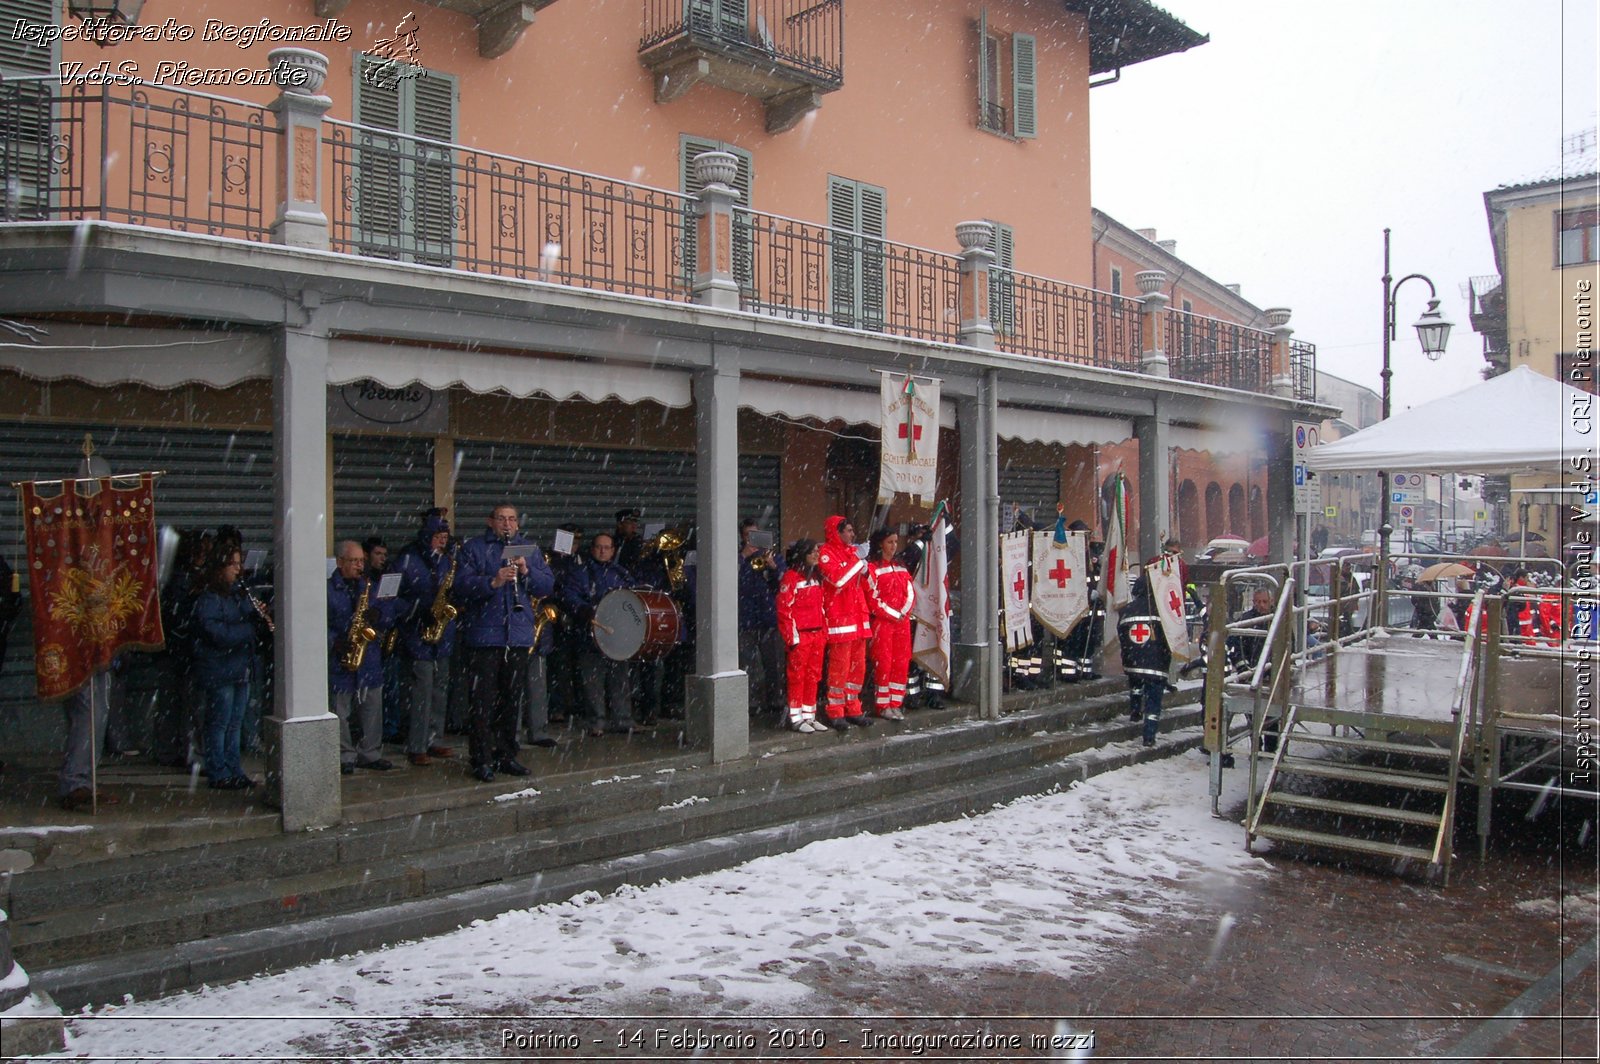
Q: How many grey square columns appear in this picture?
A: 5